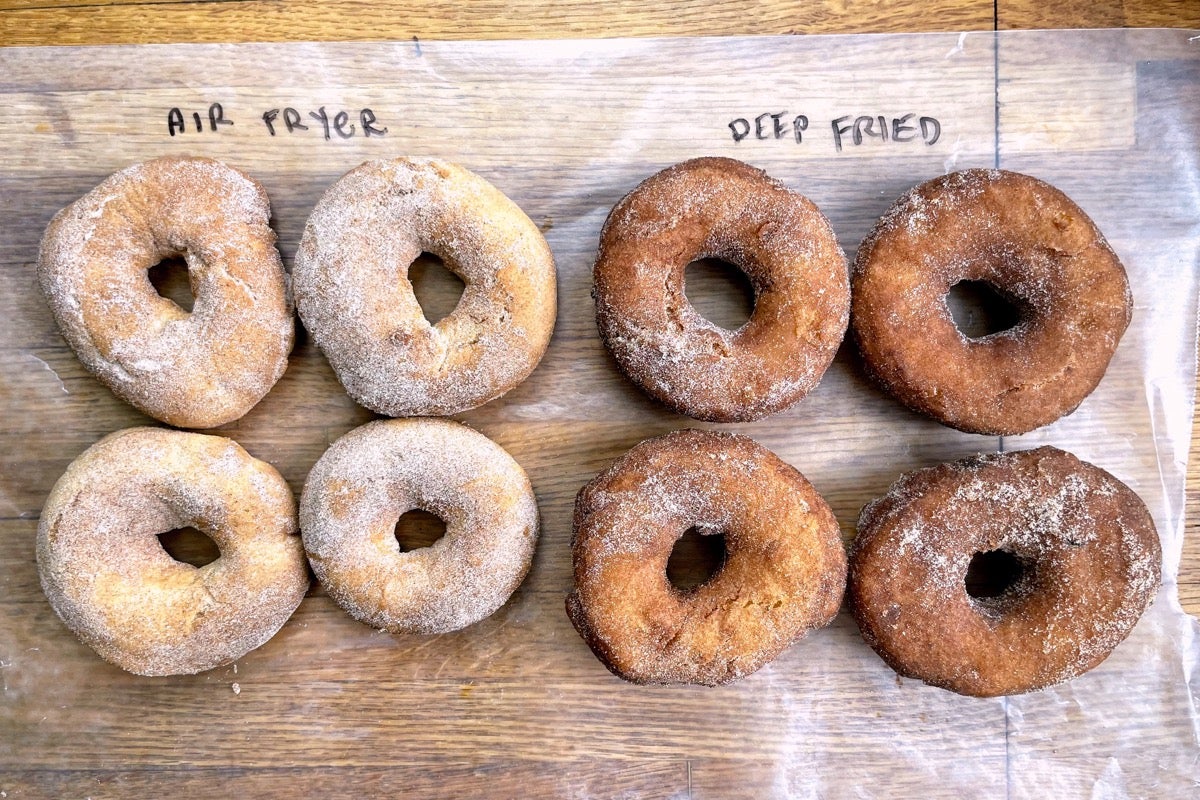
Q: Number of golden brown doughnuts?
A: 4